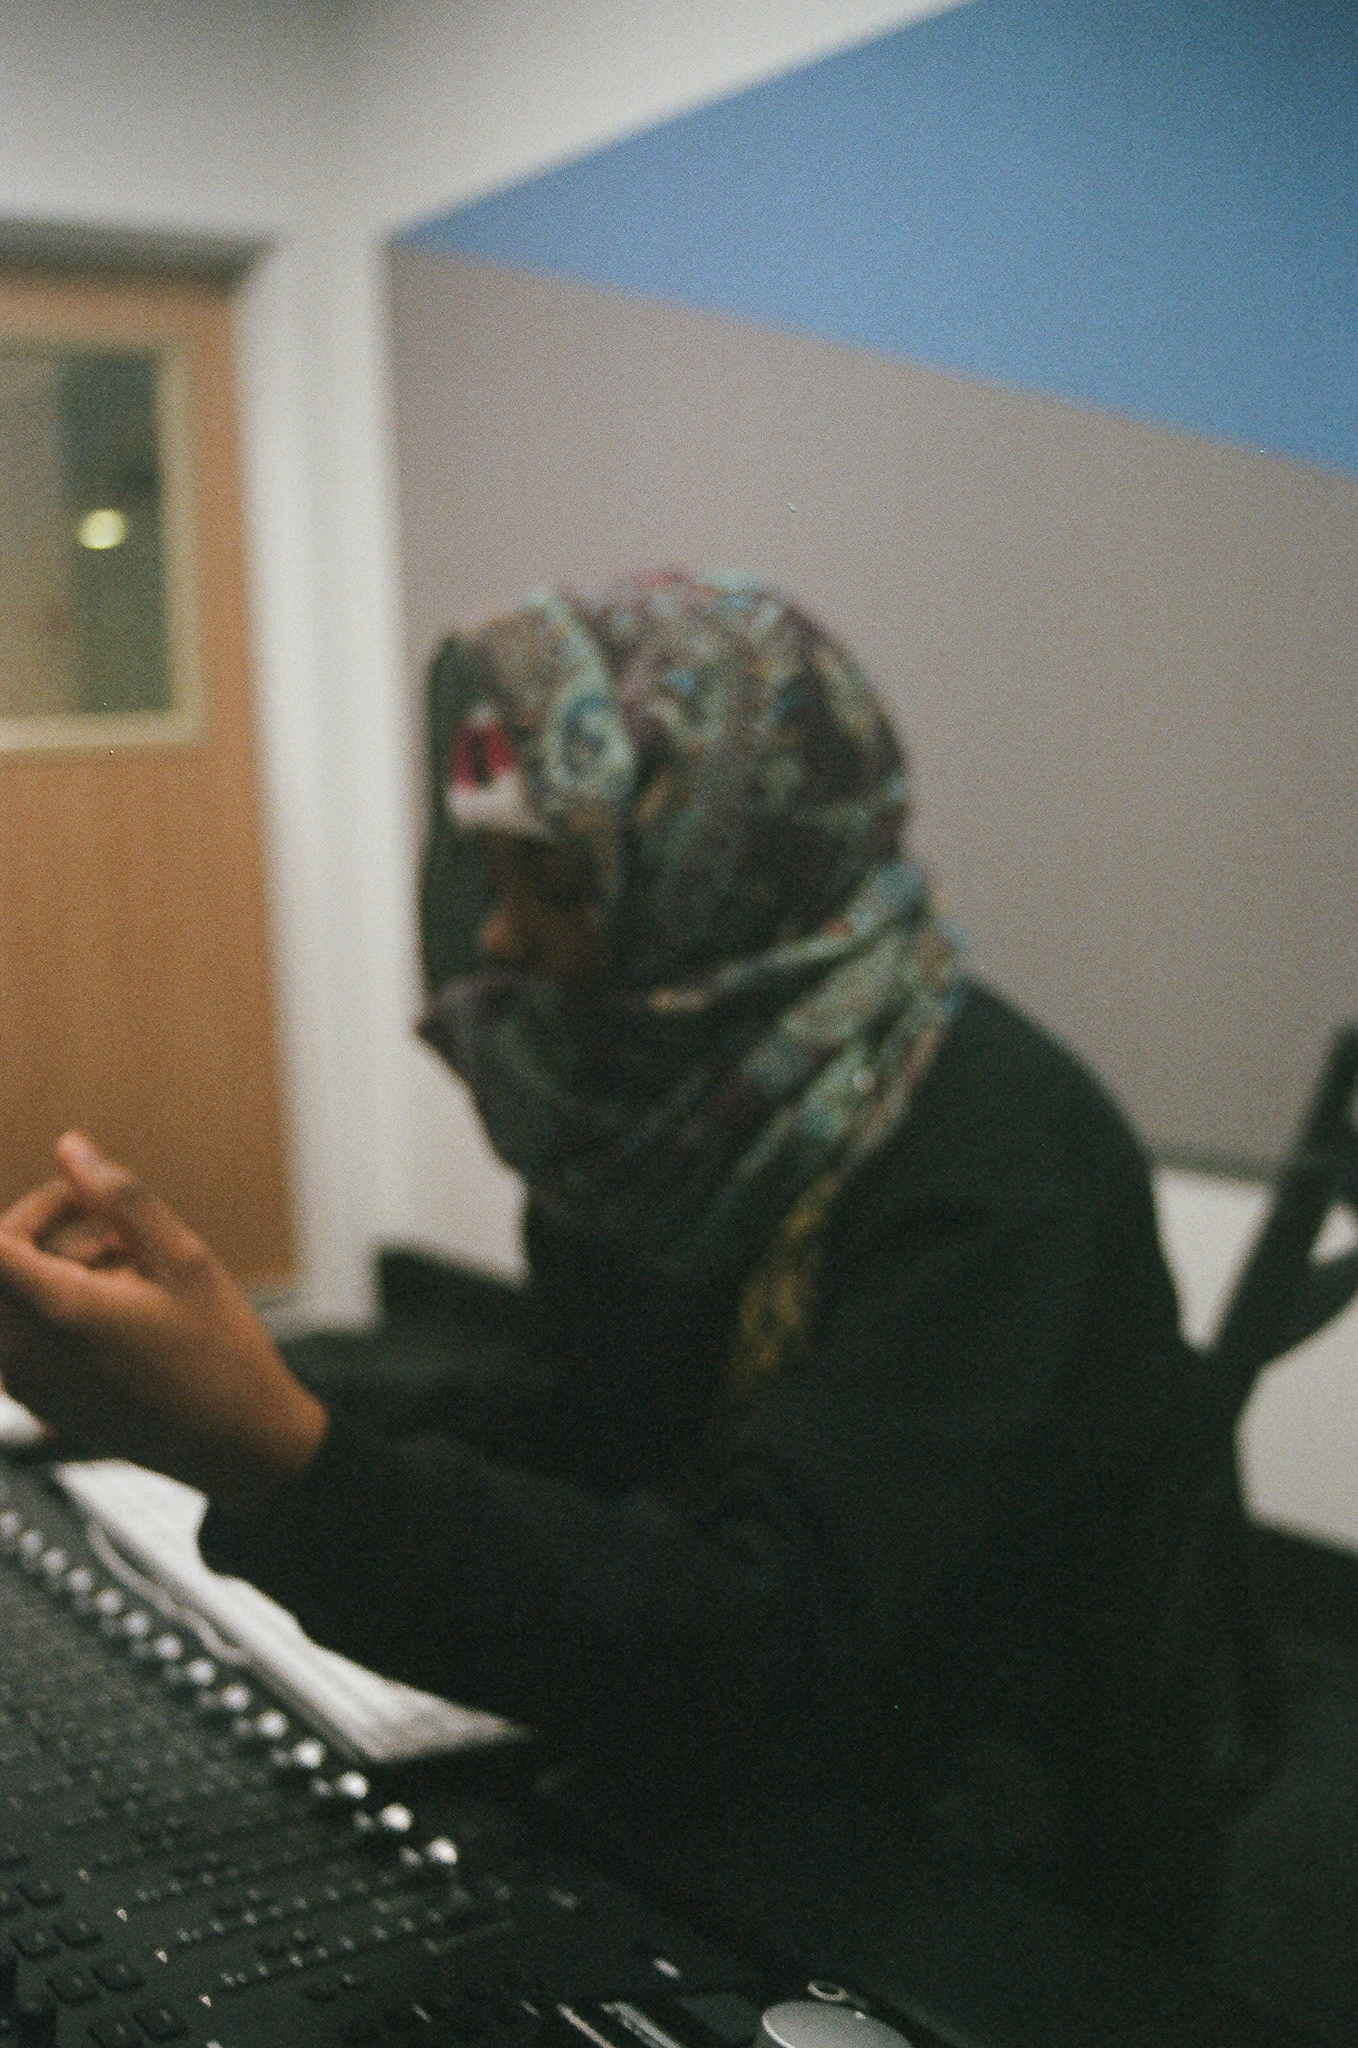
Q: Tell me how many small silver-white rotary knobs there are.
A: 14